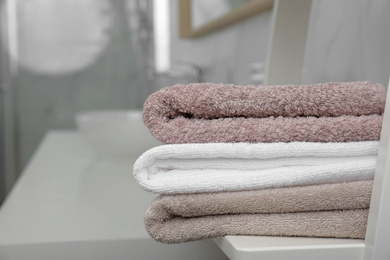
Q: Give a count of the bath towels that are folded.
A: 3